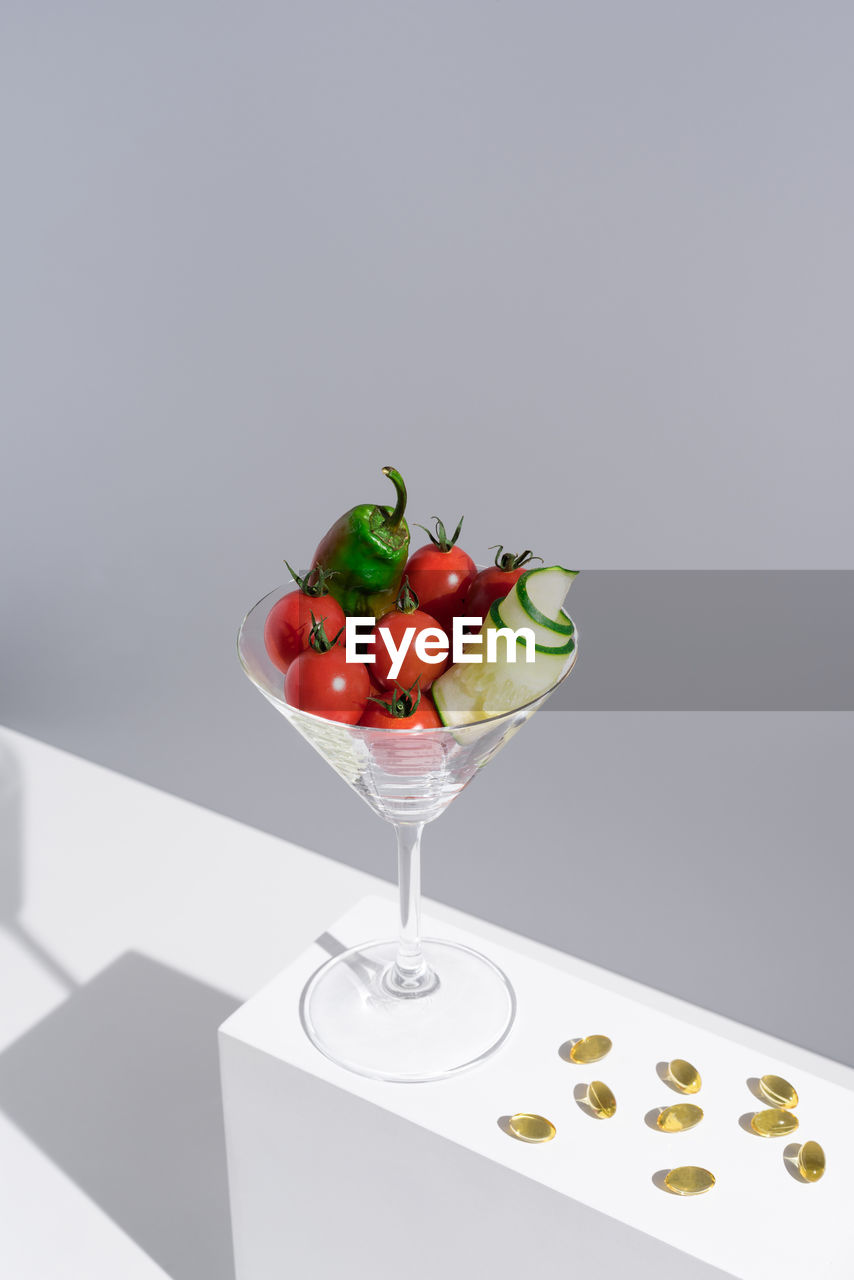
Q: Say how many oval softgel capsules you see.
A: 9